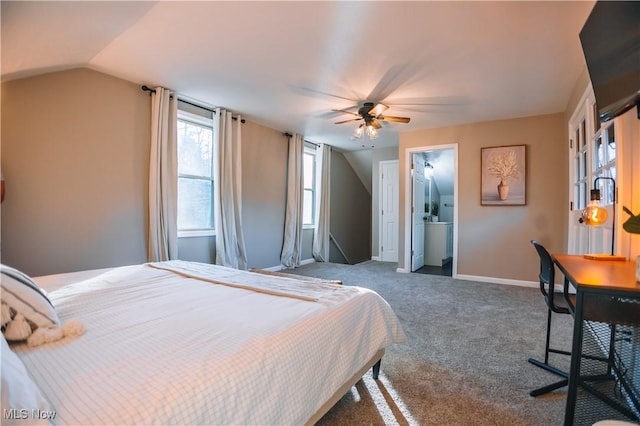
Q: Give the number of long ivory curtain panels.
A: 4